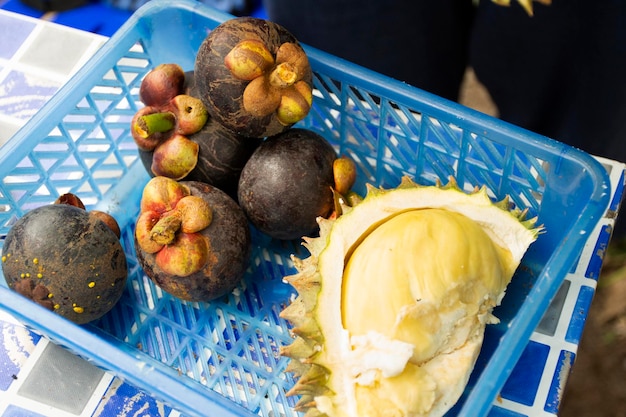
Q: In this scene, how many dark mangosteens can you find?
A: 5